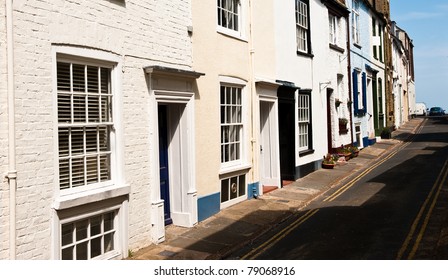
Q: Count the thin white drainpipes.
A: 2